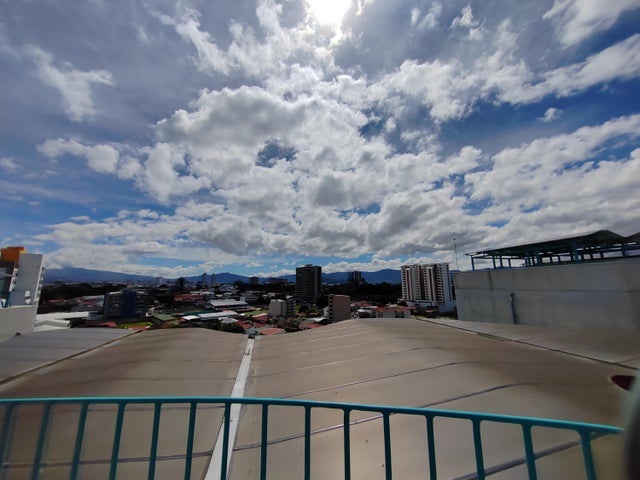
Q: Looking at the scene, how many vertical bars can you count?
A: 15